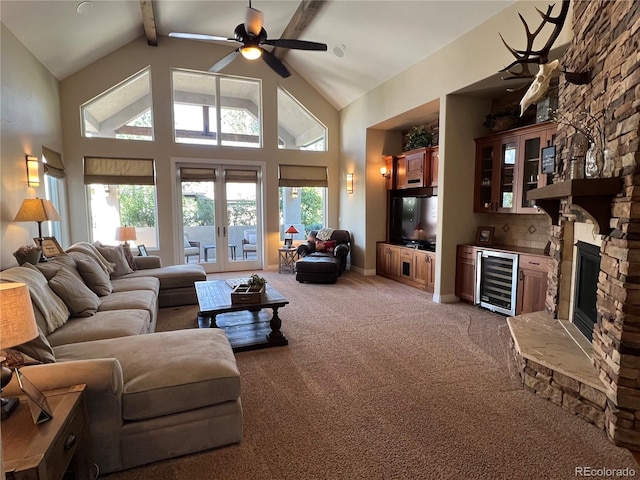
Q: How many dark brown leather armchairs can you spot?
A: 1